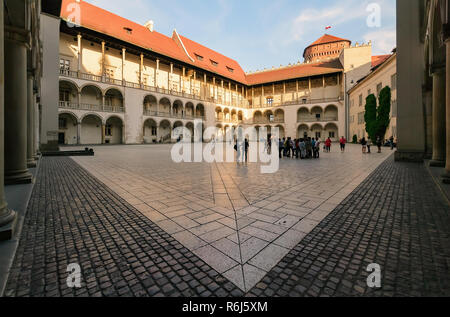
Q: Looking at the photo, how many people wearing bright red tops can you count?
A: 2